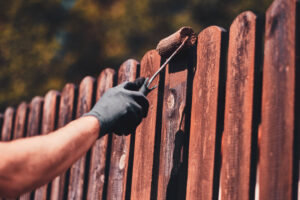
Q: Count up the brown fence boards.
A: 13